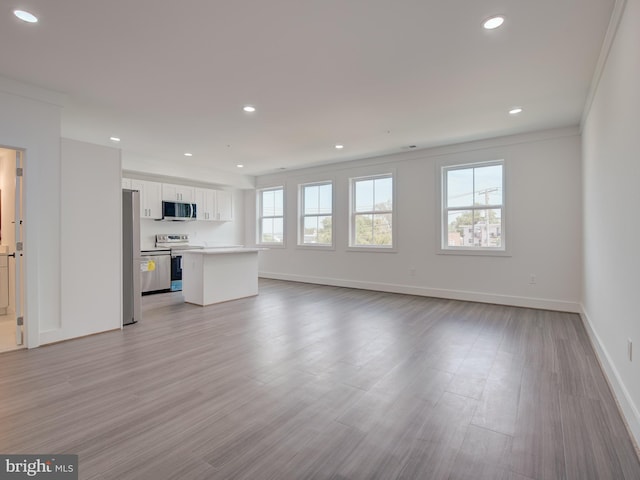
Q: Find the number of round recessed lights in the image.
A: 8